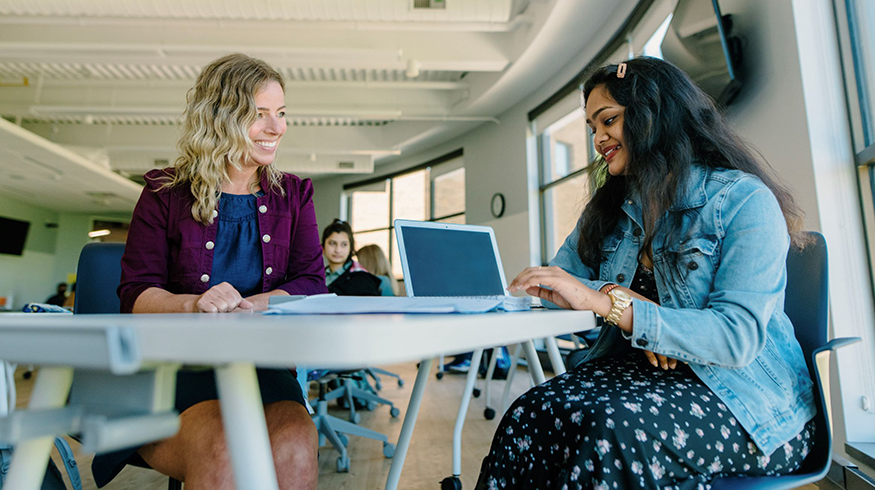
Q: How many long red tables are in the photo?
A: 0